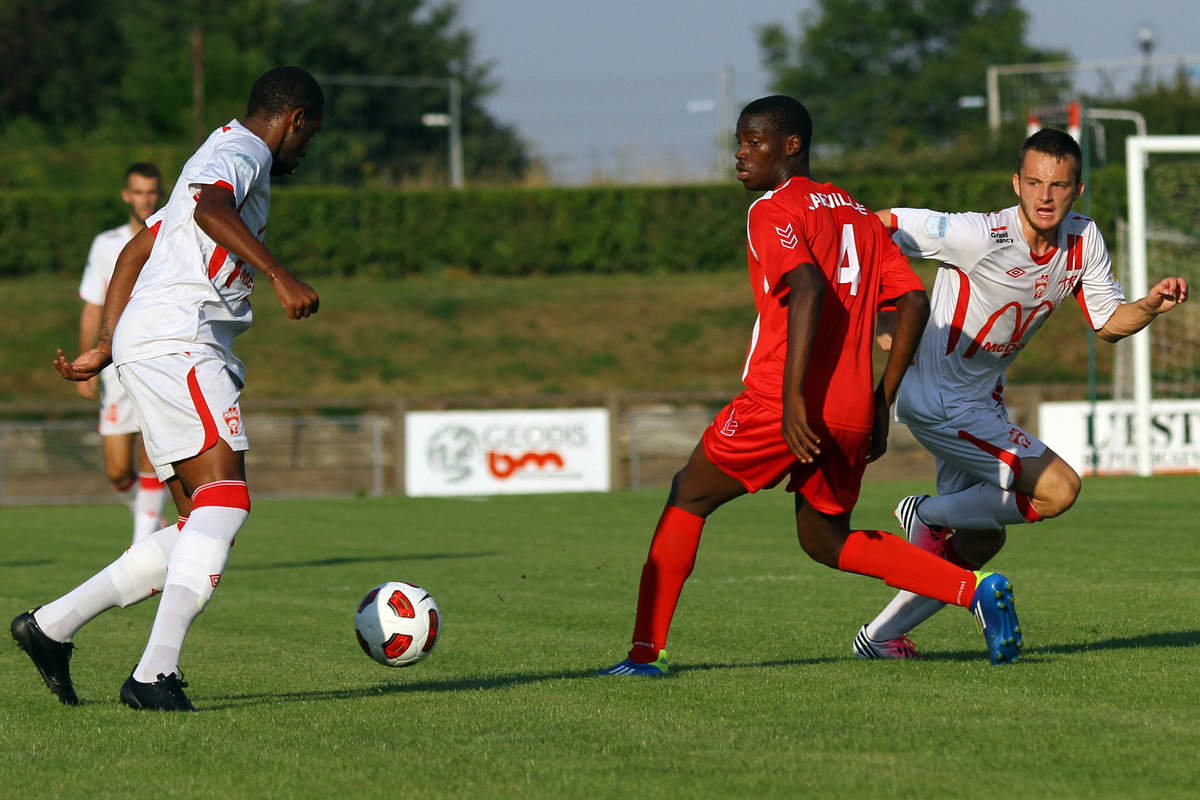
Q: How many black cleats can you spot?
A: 2